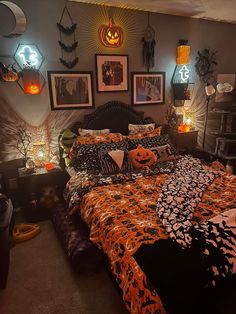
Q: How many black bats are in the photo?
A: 3